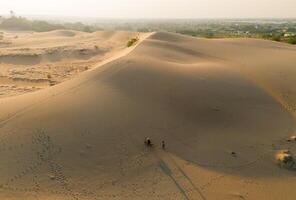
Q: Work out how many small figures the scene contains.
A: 2